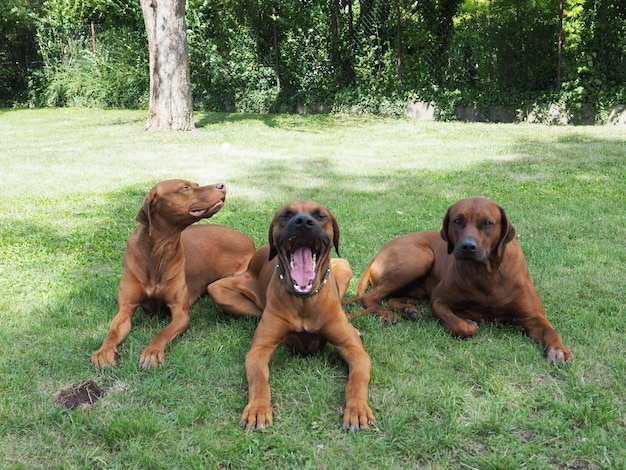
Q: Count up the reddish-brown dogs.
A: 3